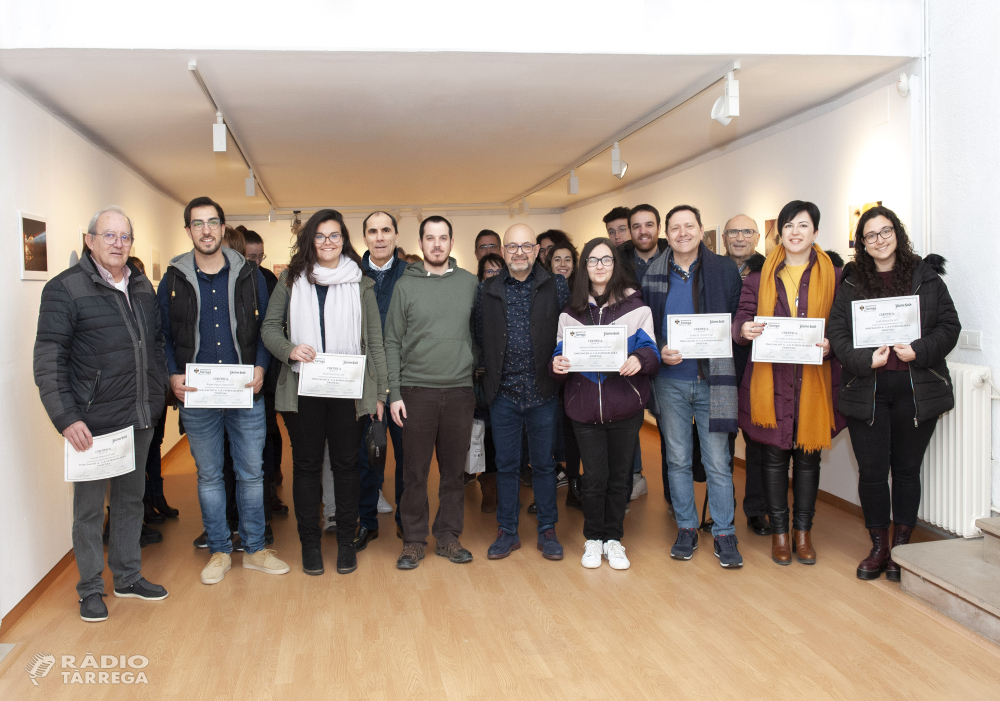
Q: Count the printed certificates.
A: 7